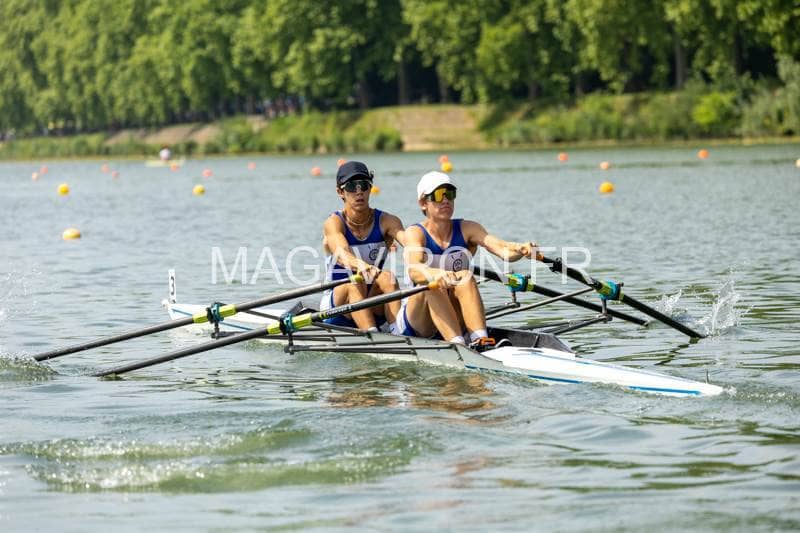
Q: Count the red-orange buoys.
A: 13